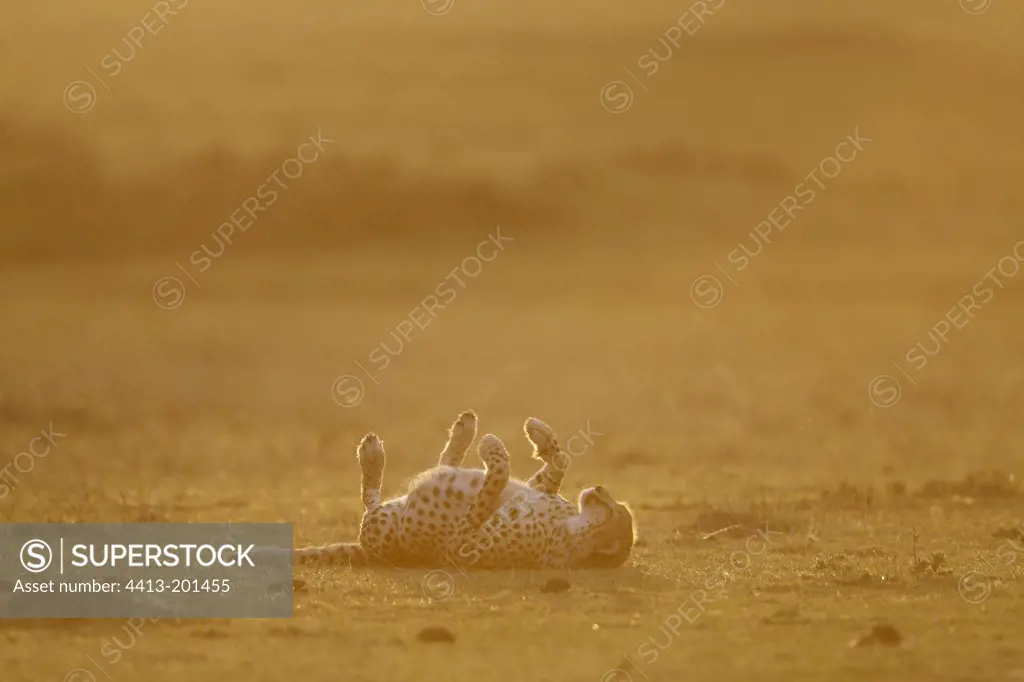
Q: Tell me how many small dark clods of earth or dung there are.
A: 3